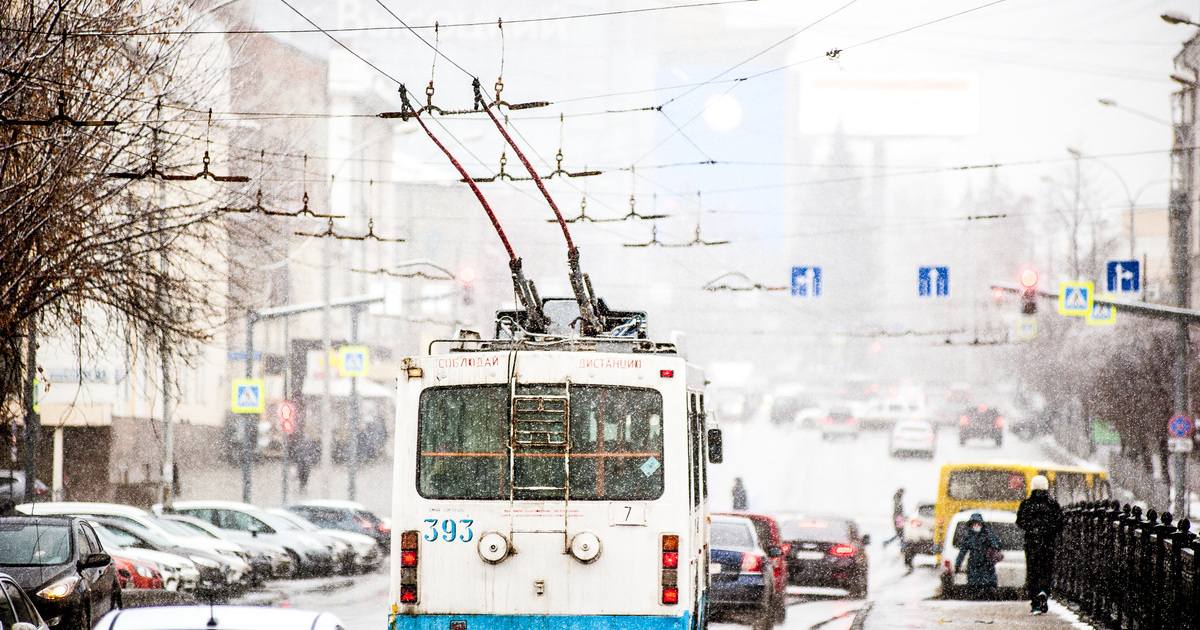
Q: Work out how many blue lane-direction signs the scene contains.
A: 3